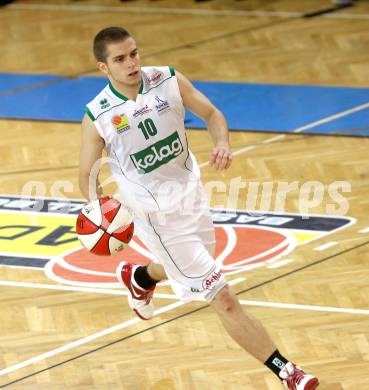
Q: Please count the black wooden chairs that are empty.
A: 0